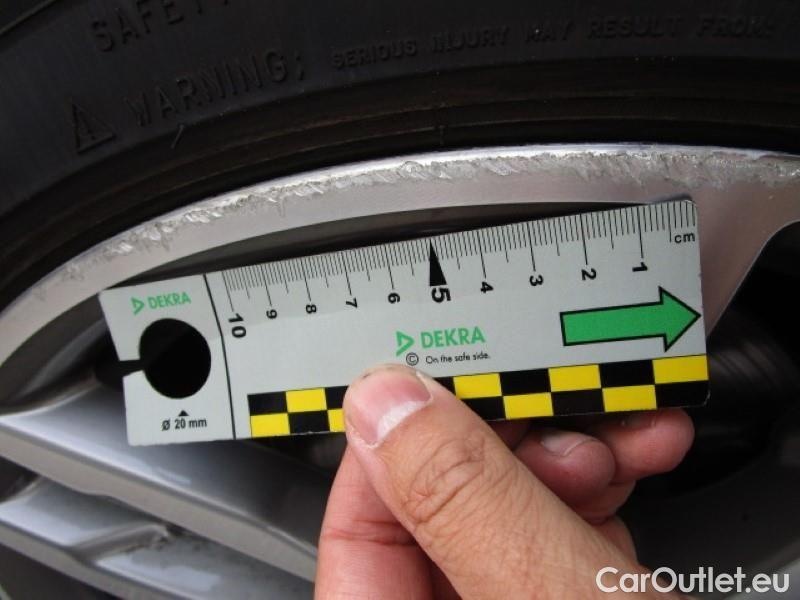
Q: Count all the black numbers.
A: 11